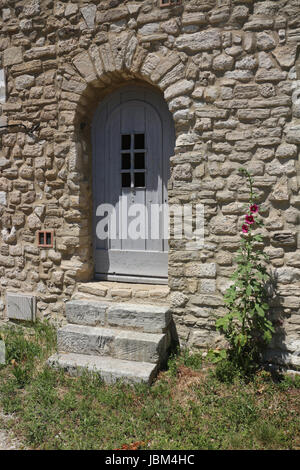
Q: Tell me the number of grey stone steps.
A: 3